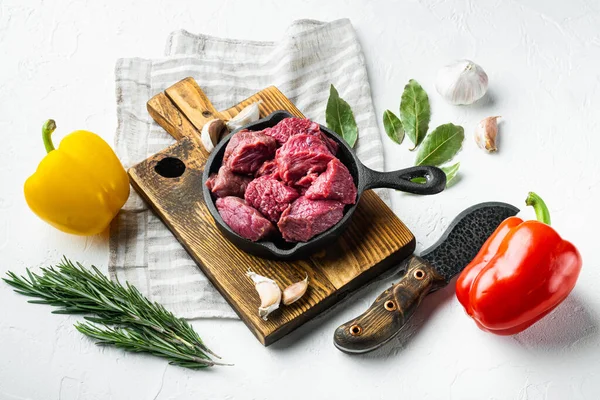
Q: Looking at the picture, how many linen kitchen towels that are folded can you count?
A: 1